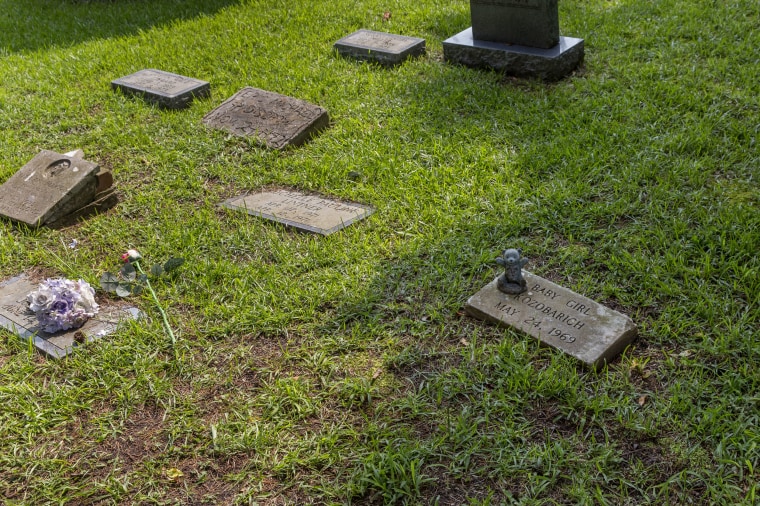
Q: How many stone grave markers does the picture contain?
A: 8